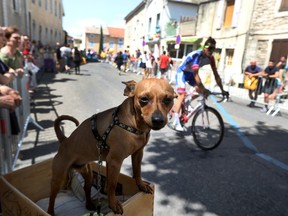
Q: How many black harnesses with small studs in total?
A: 1